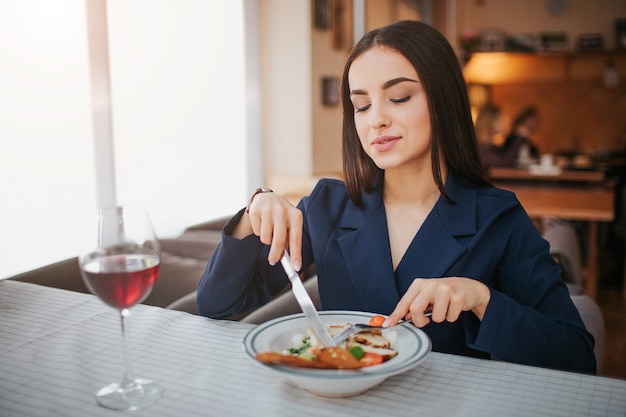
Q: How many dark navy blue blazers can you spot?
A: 1